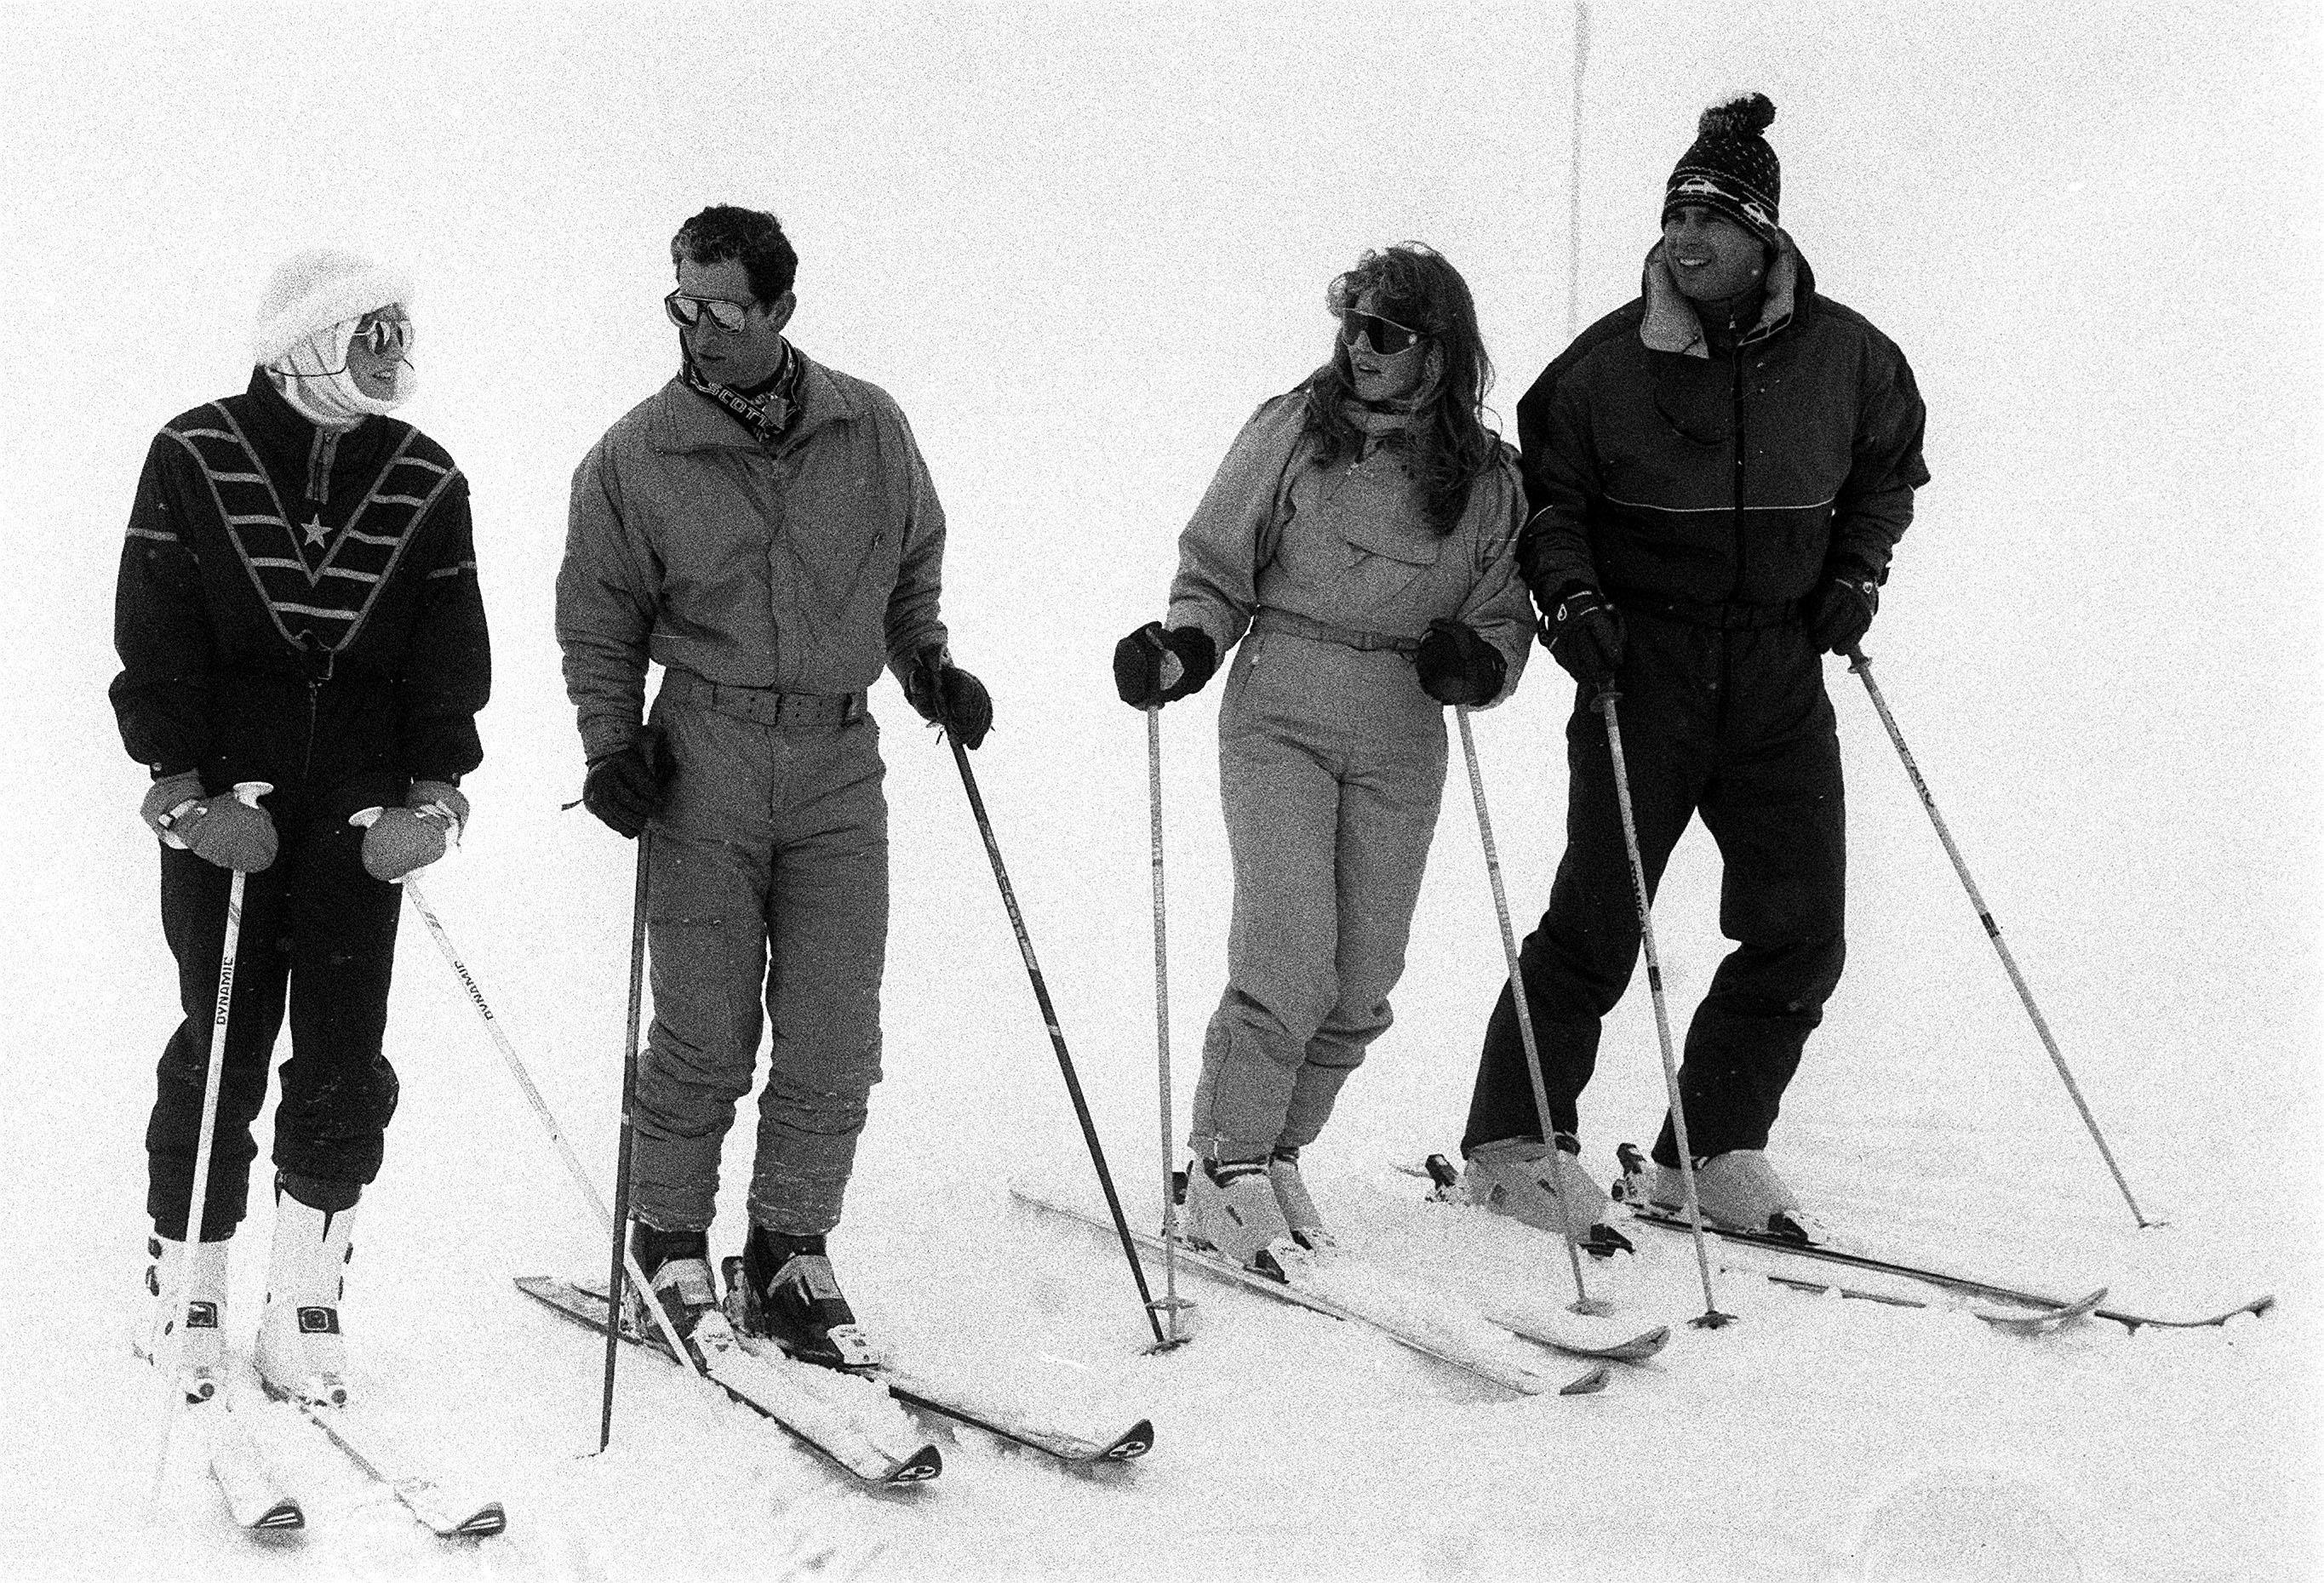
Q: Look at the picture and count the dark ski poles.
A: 2